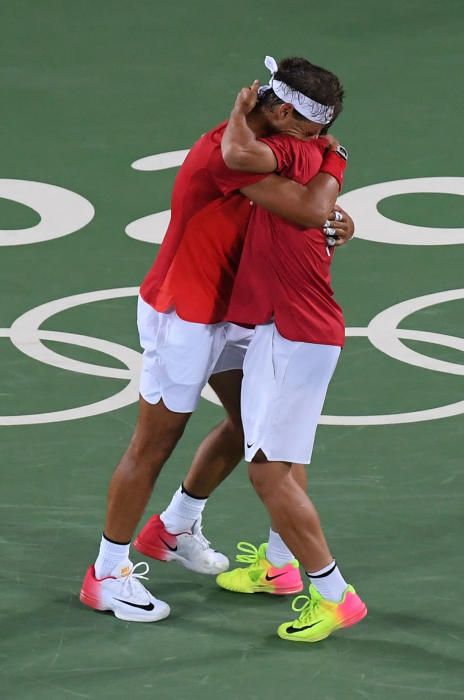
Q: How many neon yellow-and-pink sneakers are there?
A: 2